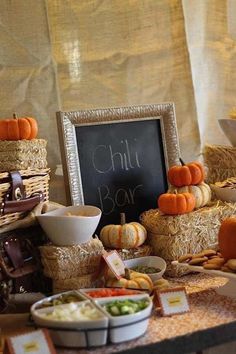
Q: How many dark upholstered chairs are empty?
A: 0